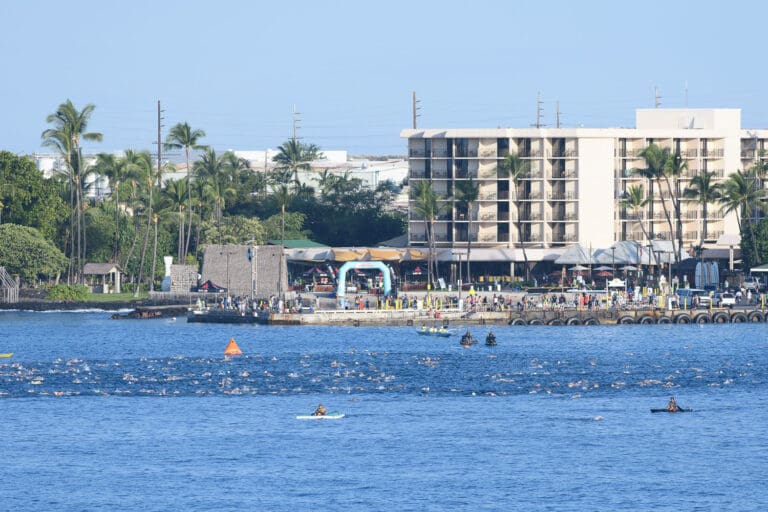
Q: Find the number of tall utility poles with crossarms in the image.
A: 6